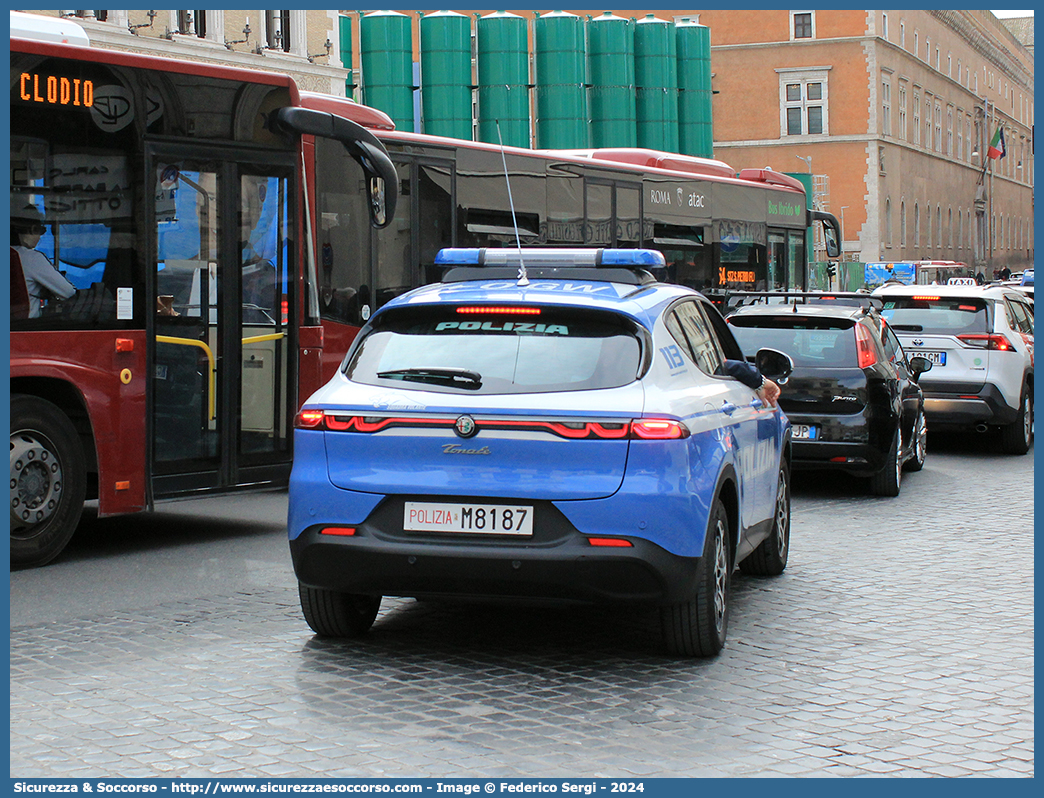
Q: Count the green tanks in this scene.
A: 8